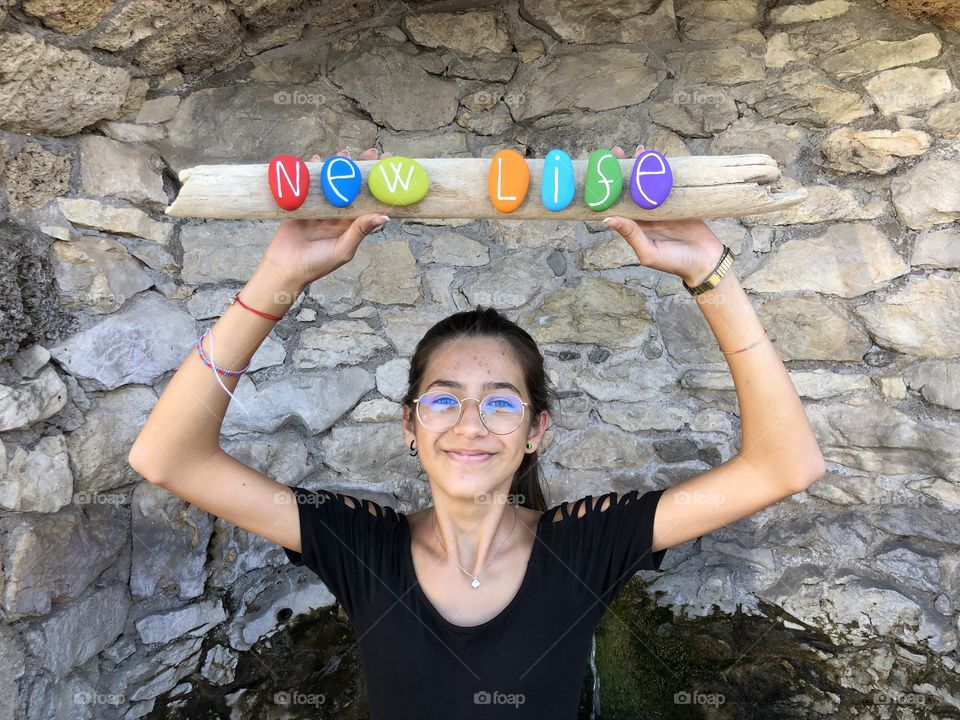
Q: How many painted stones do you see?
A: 7